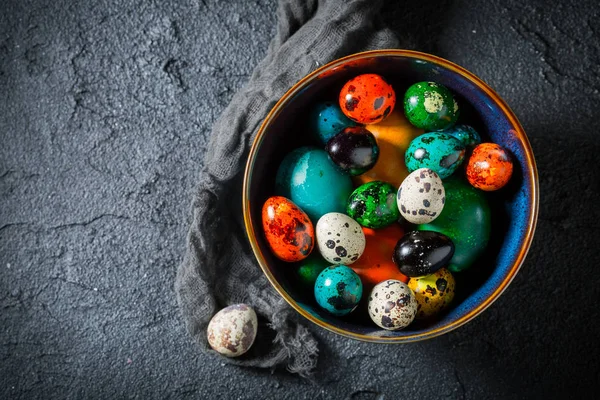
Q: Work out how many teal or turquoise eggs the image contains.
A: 5